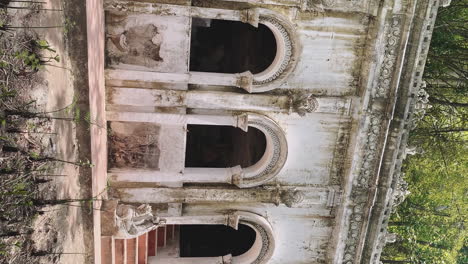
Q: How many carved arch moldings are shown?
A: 3